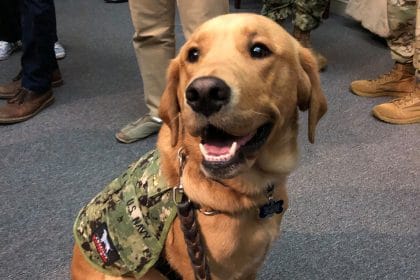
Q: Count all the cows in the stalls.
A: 0